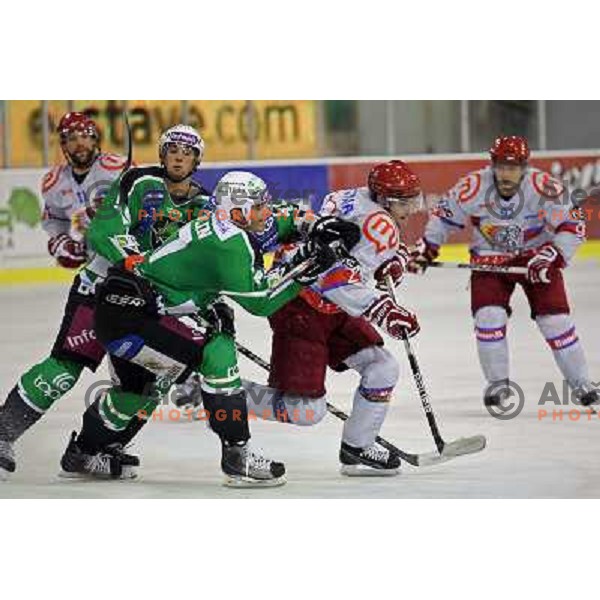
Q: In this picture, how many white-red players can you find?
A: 3